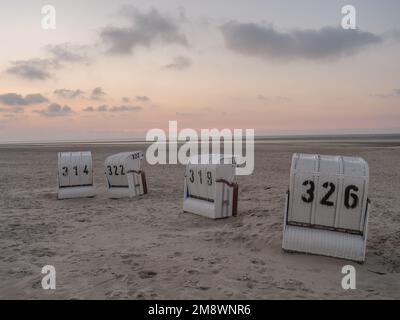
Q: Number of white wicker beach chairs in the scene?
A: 4